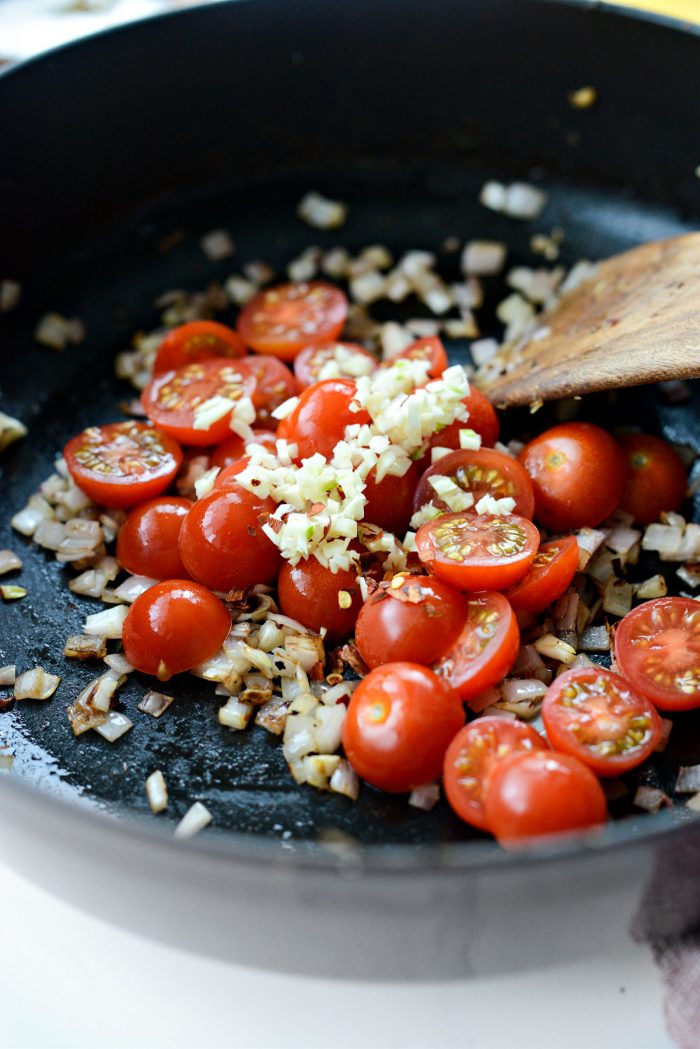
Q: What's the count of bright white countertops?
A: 1